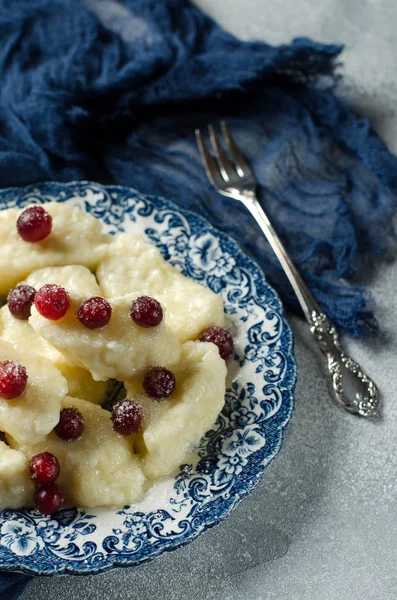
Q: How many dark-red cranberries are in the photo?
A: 12